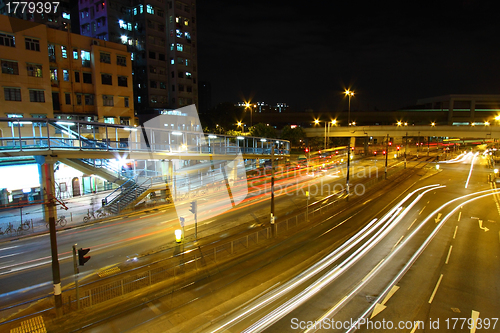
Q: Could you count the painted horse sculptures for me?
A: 0